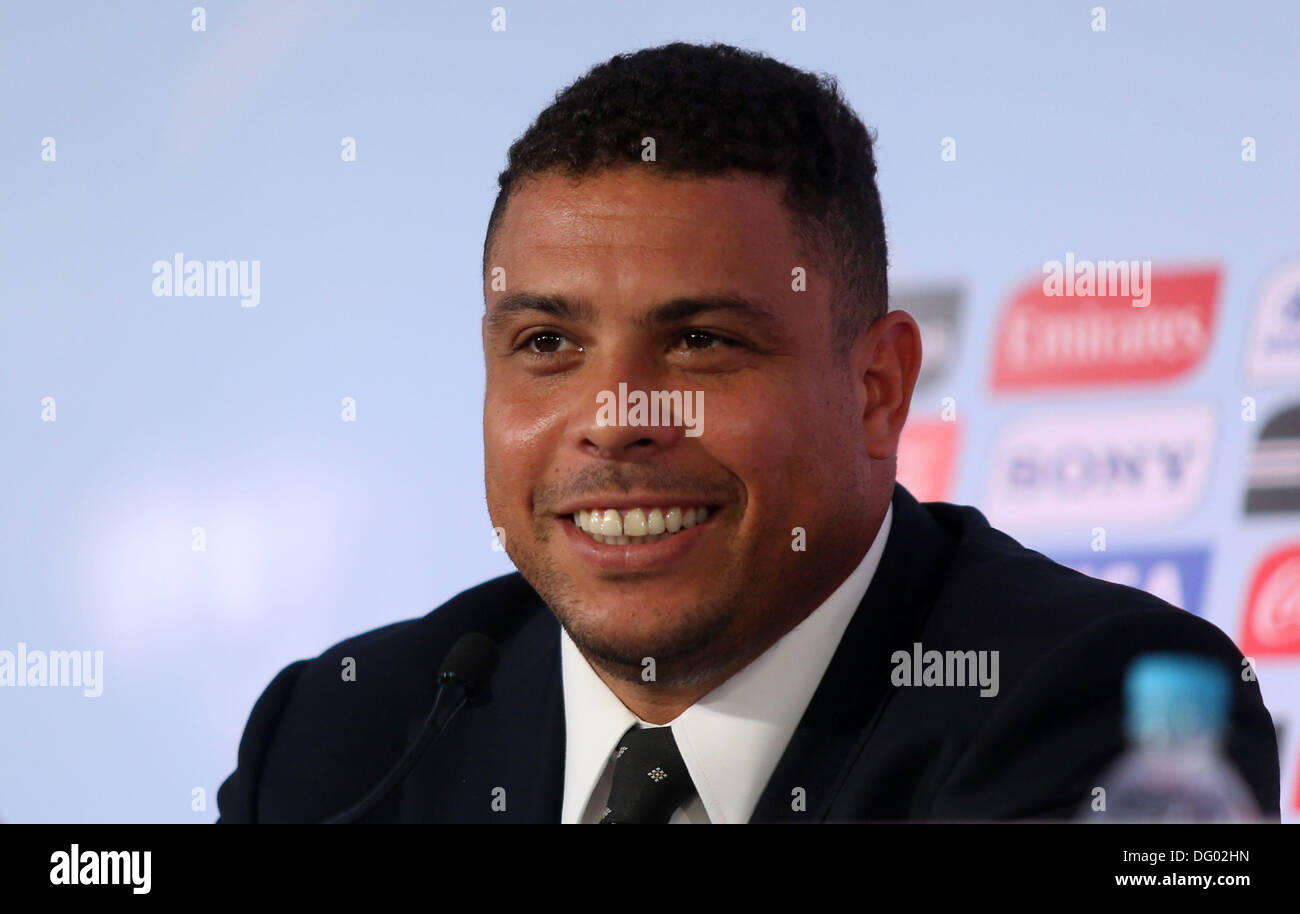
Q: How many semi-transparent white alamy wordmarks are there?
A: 5